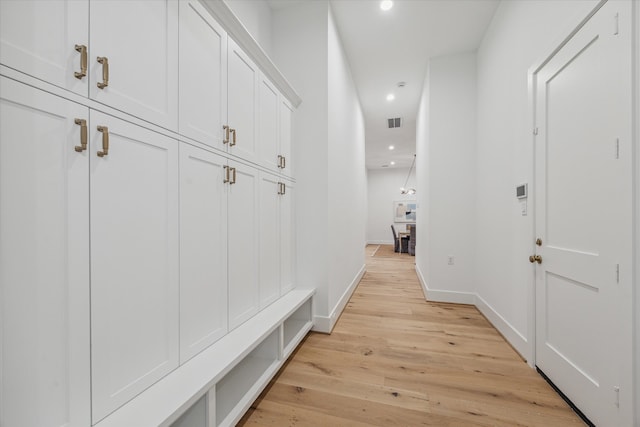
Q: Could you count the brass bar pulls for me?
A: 12